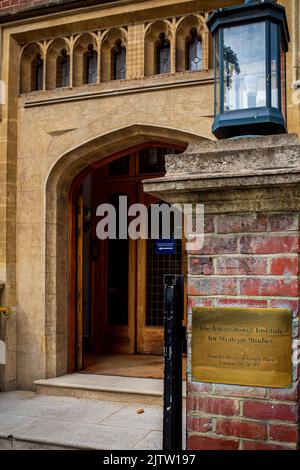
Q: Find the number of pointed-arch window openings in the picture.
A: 6